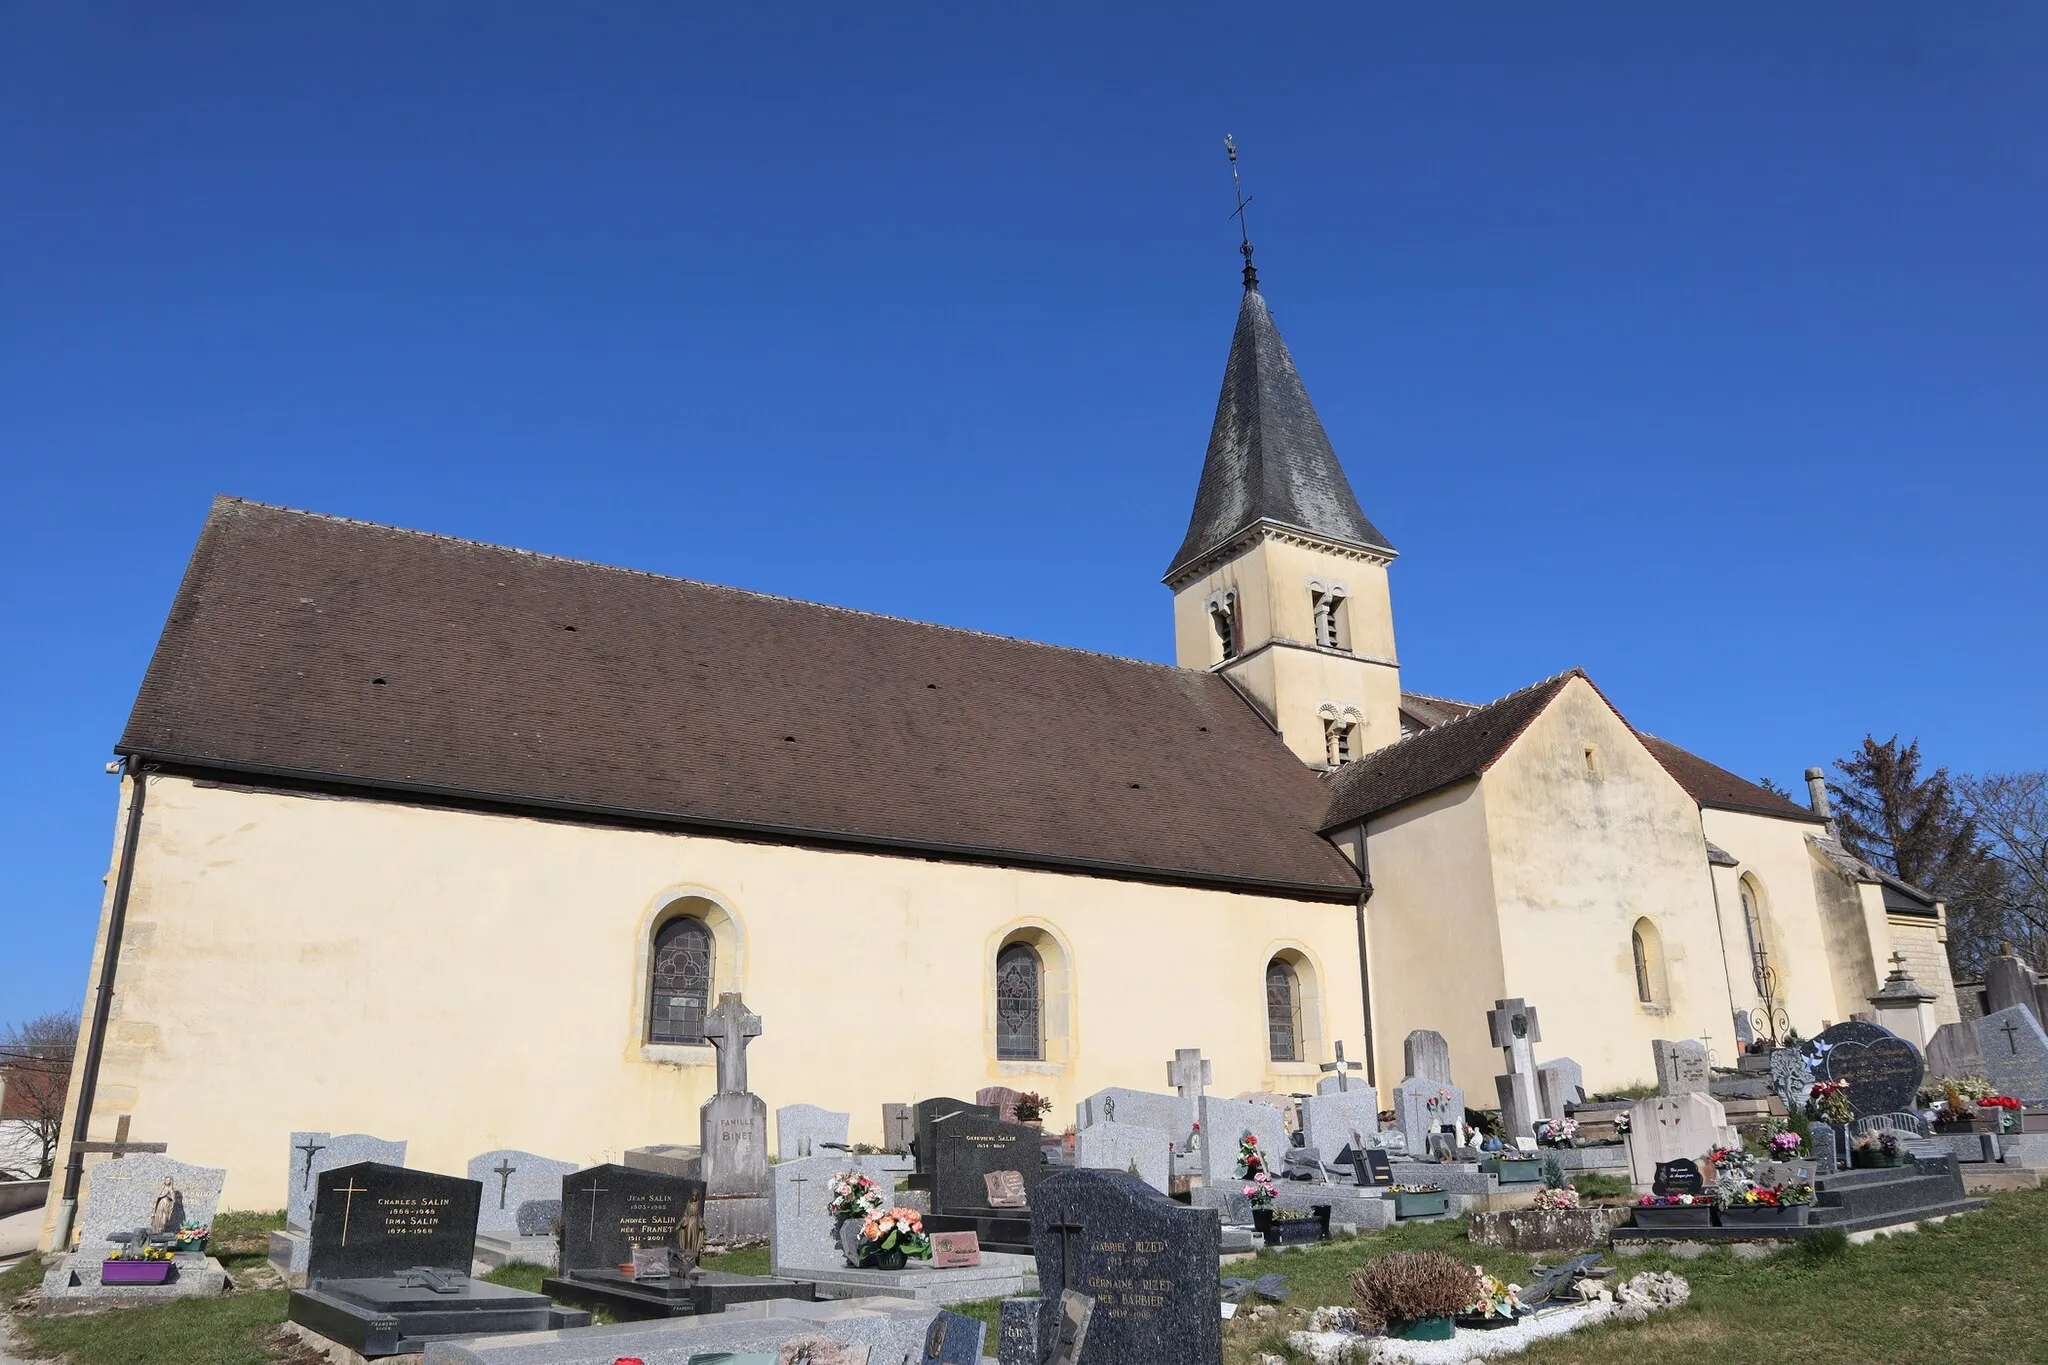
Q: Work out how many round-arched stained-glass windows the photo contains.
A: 3